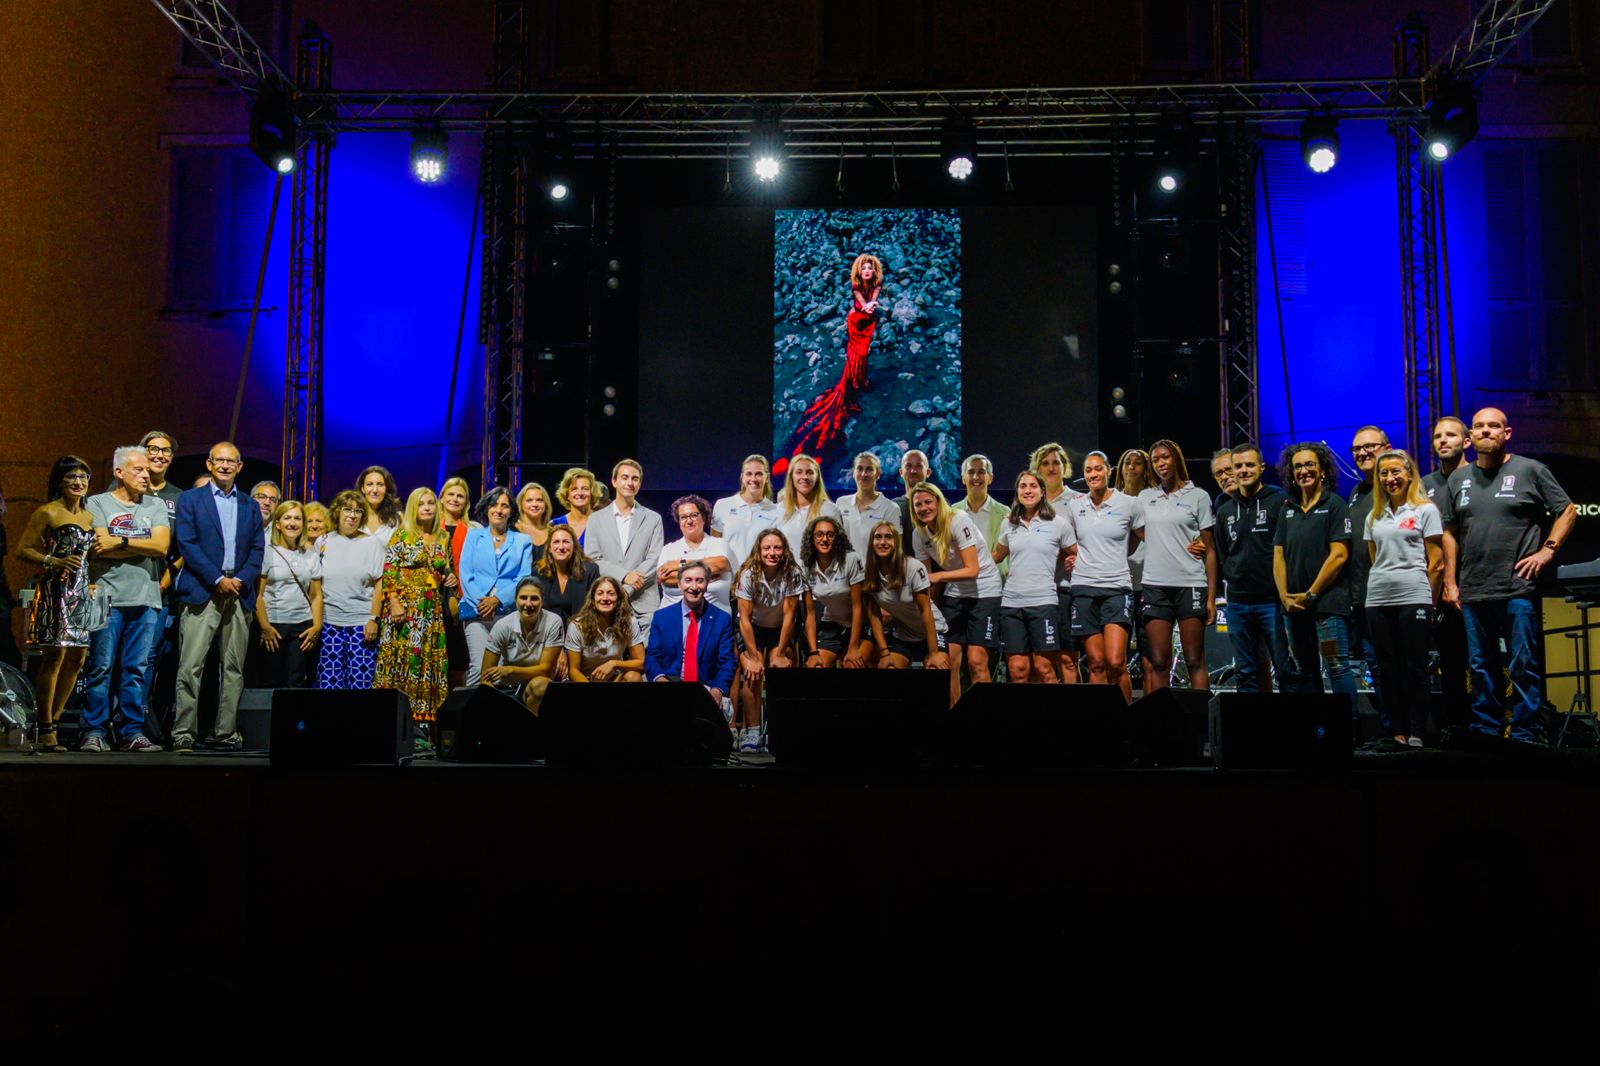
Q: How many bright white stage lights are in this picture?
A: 8